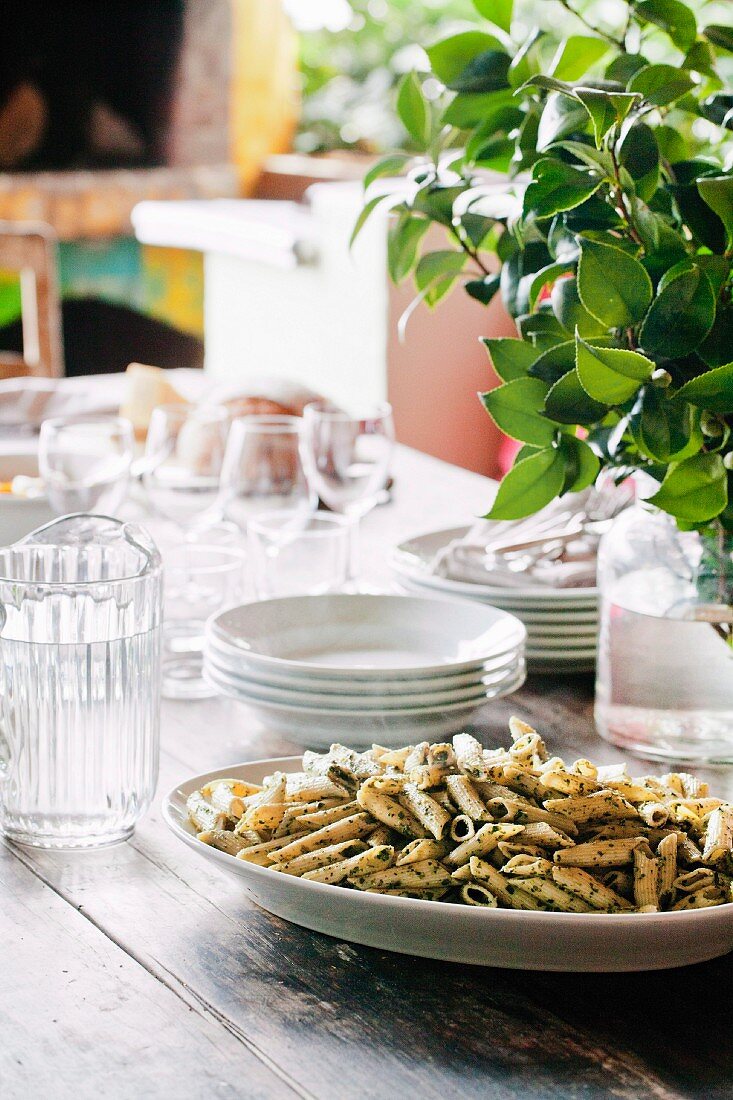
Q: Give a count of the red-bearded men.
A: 0